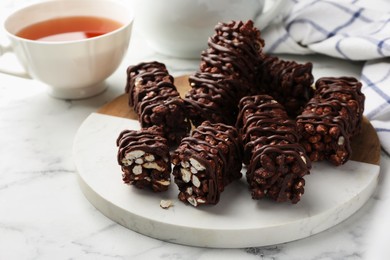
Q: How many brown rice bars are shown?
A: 7